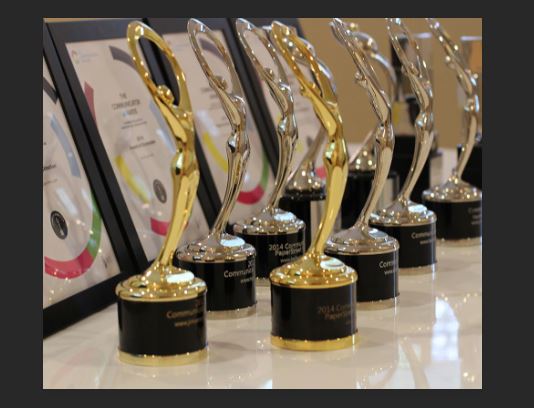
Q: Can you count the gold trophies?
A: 2